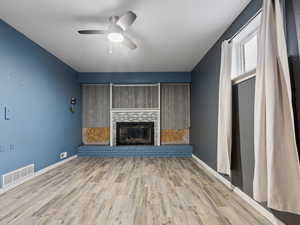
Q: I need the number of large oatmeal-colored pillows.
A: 0